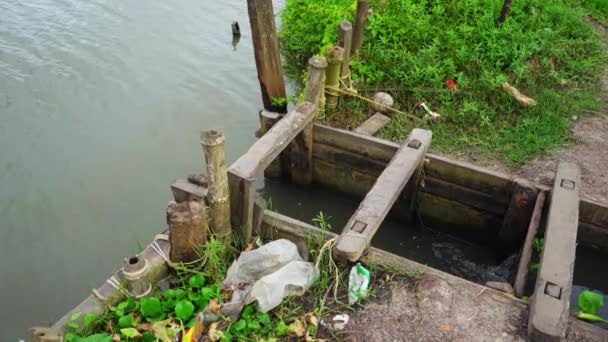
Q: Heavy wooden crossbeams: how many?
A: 3